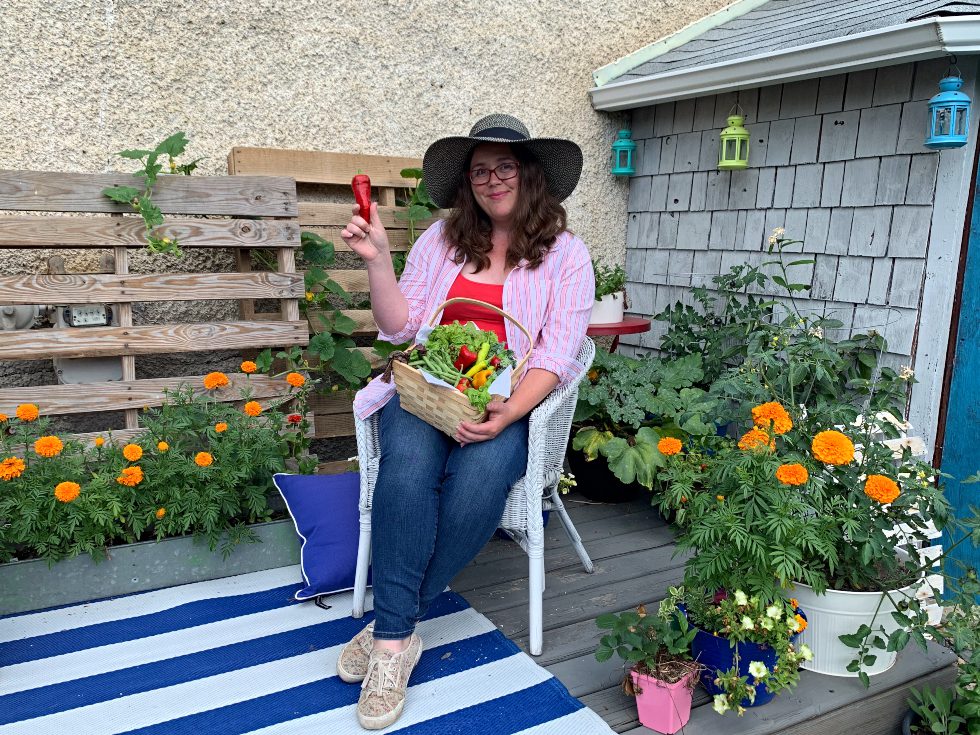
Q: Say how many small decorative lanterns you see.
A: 3